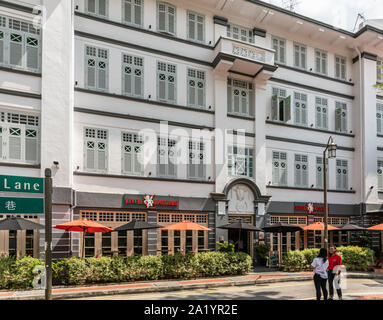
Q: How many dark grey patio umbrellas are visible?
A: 5